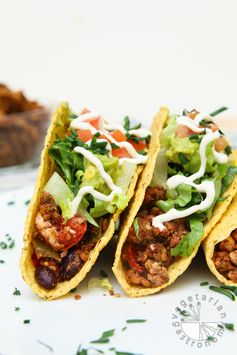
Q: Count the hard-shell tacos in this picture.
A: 3